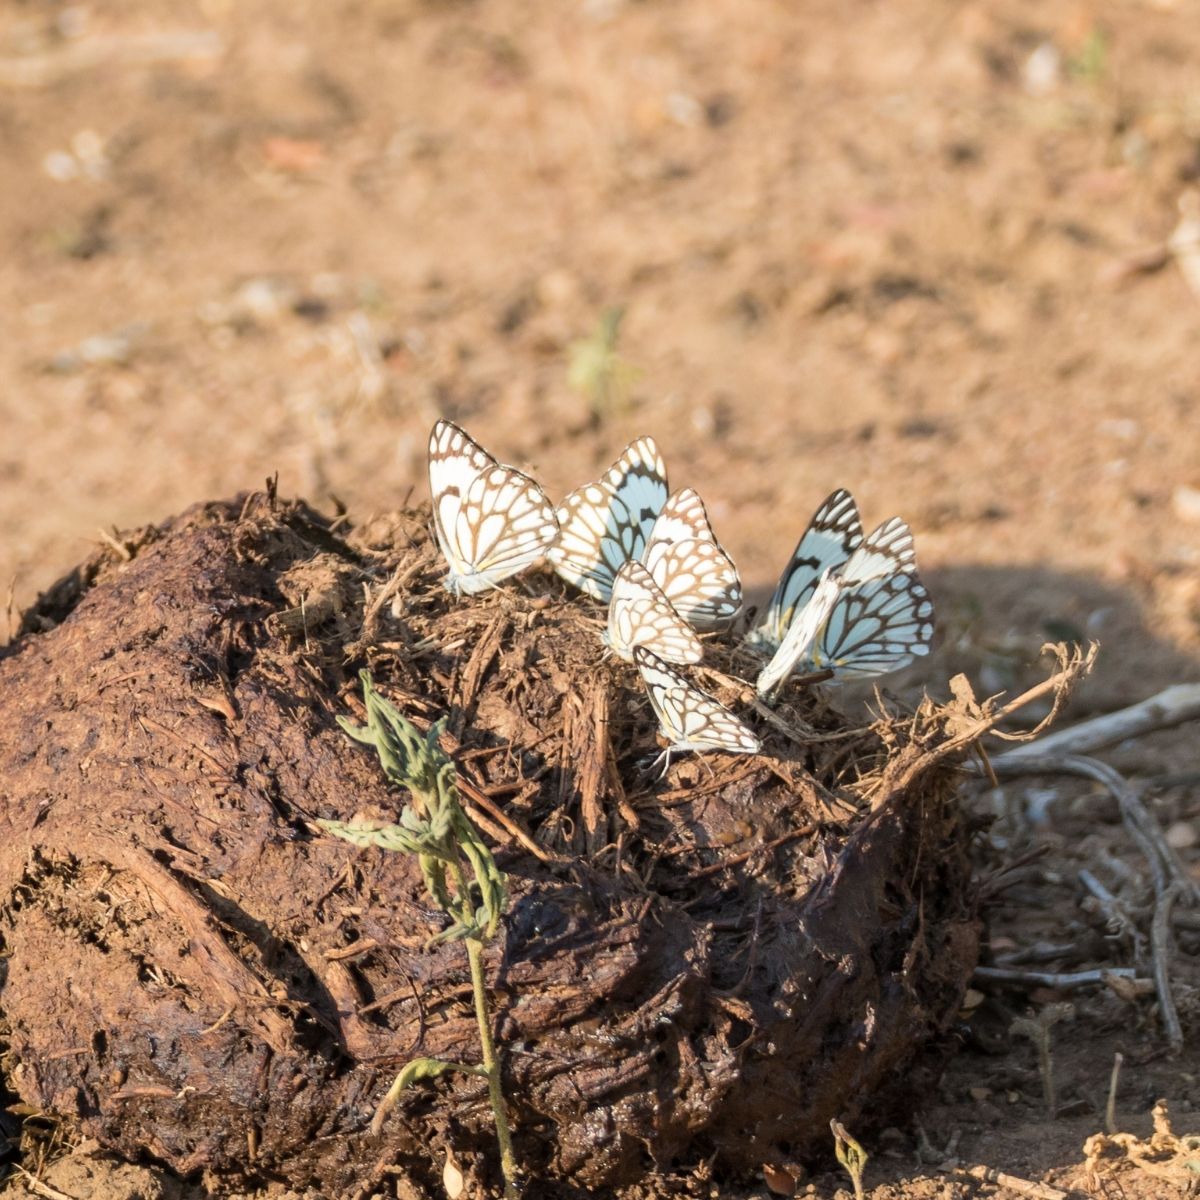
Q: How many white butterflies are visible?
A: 8